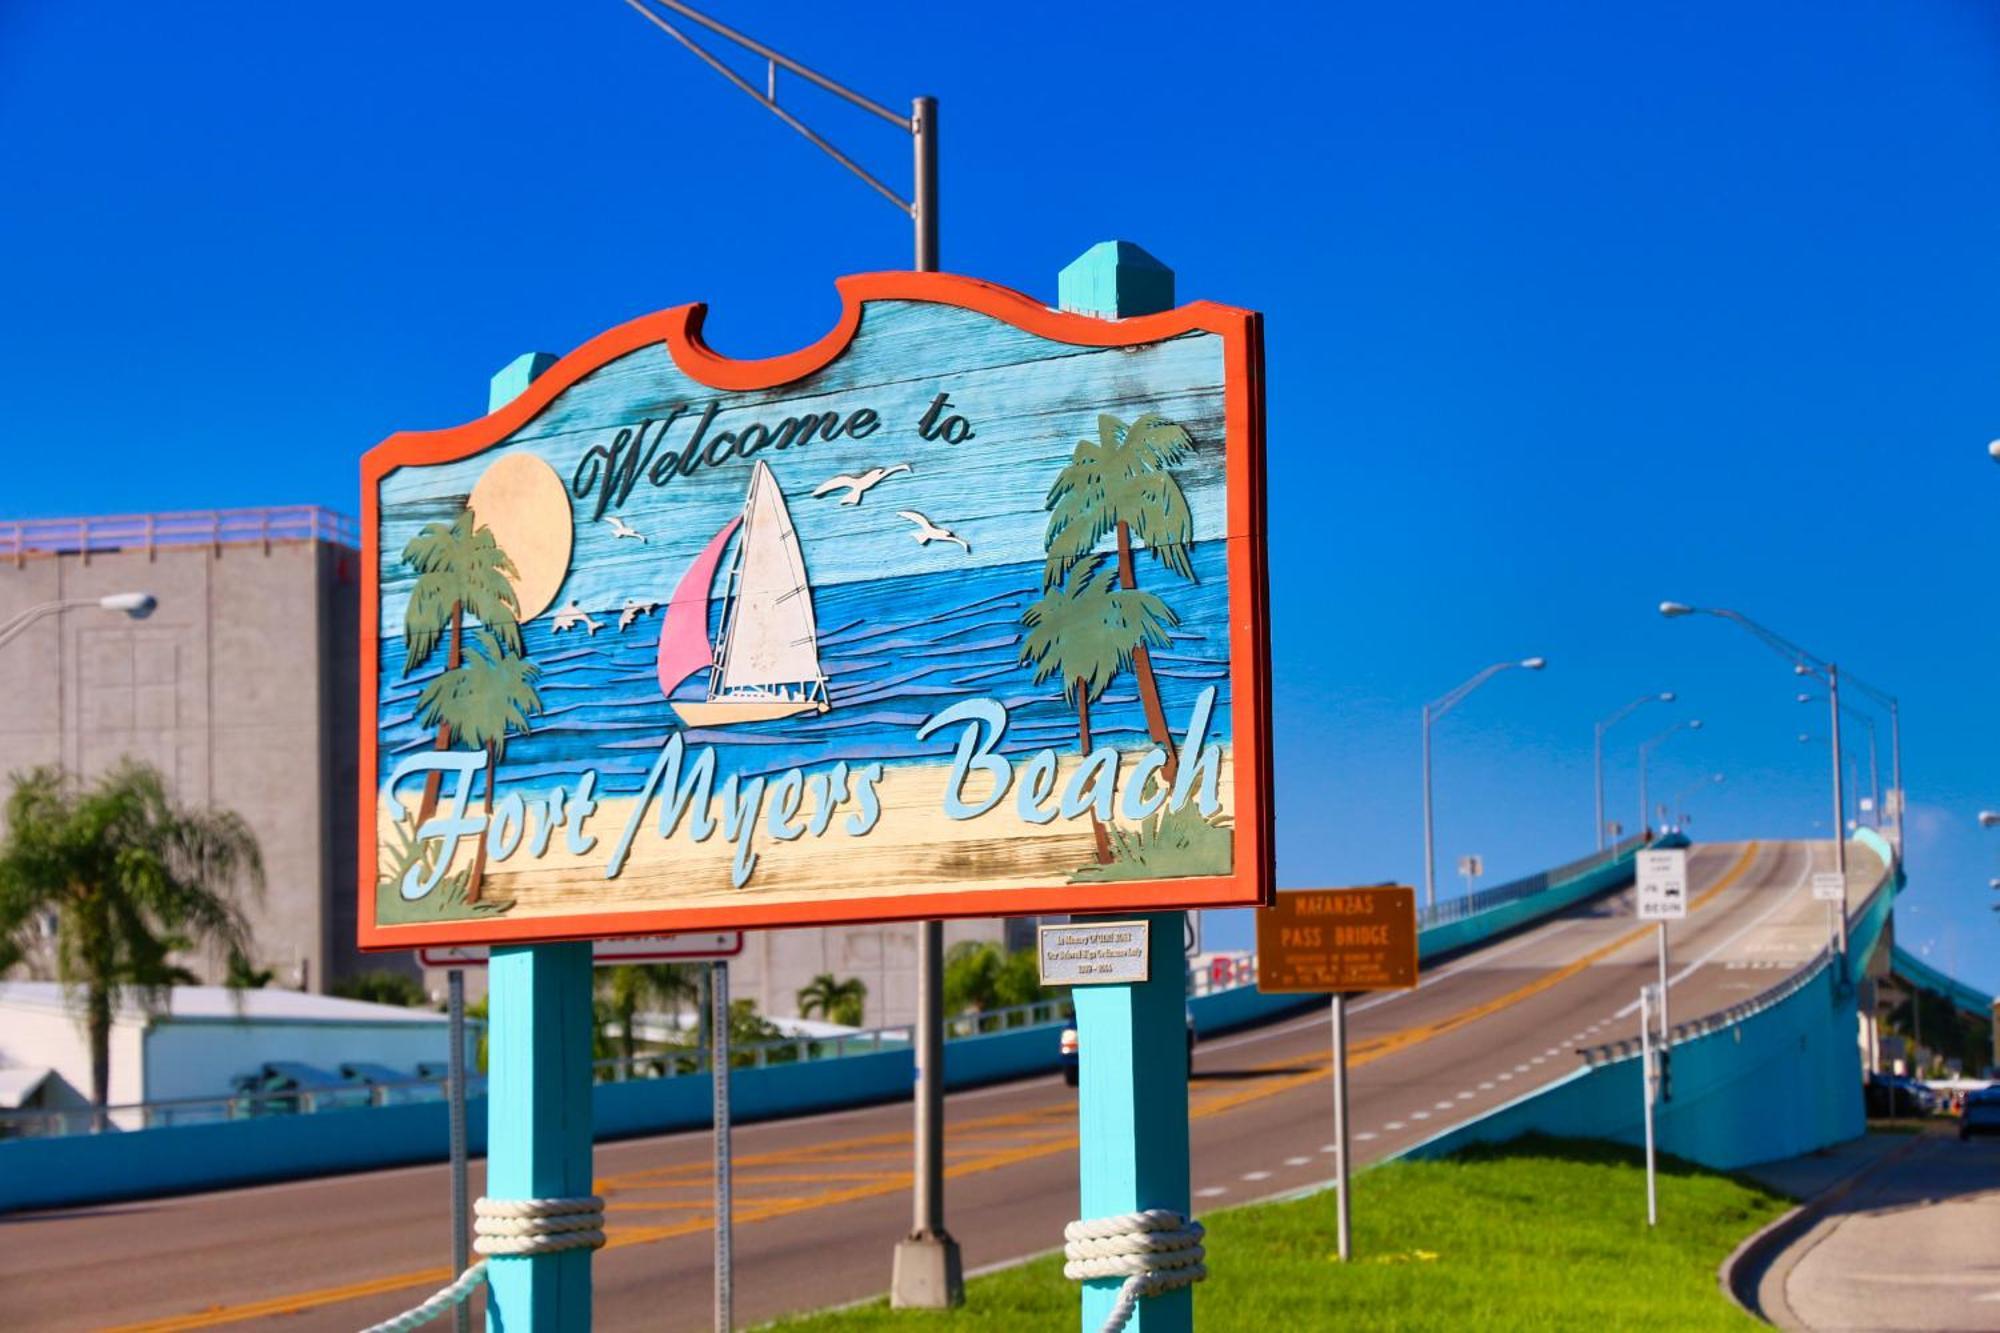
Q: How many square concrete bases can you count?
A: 1